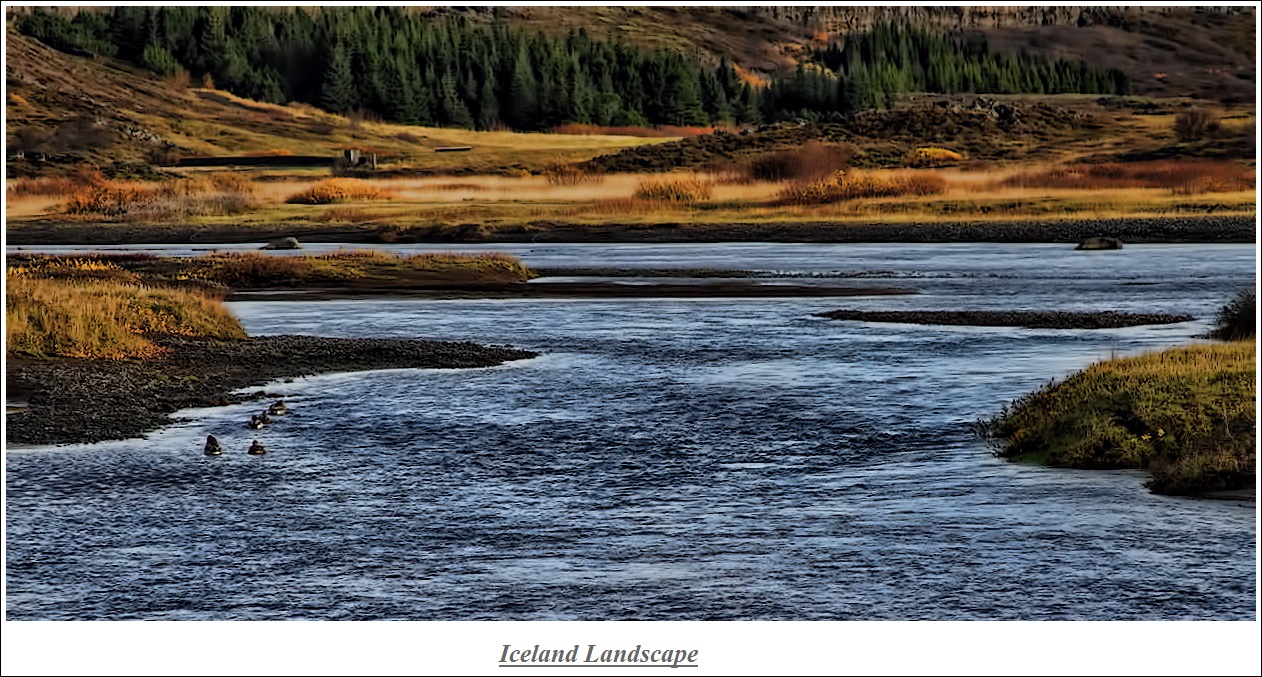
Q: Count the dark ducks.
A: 5